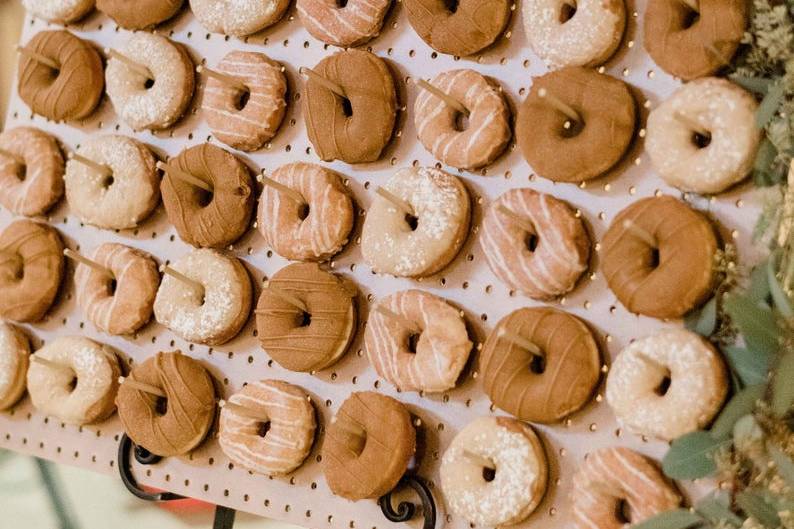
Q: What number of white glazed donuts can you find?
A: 12